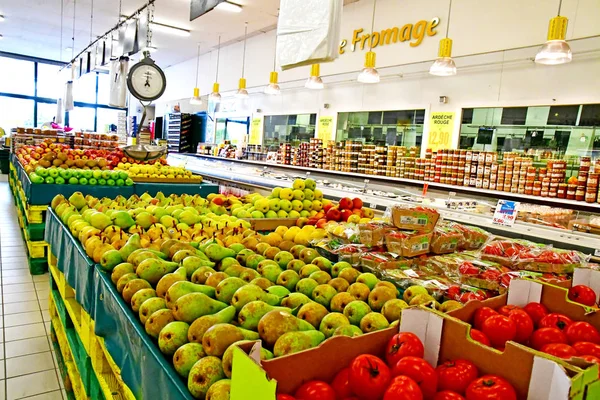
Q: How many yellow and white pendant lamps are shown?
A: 8